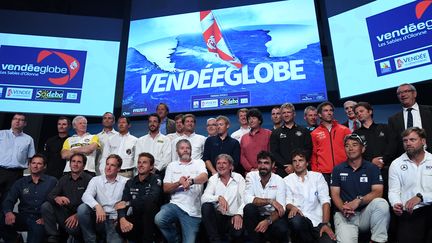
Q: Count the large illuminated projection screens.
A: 3